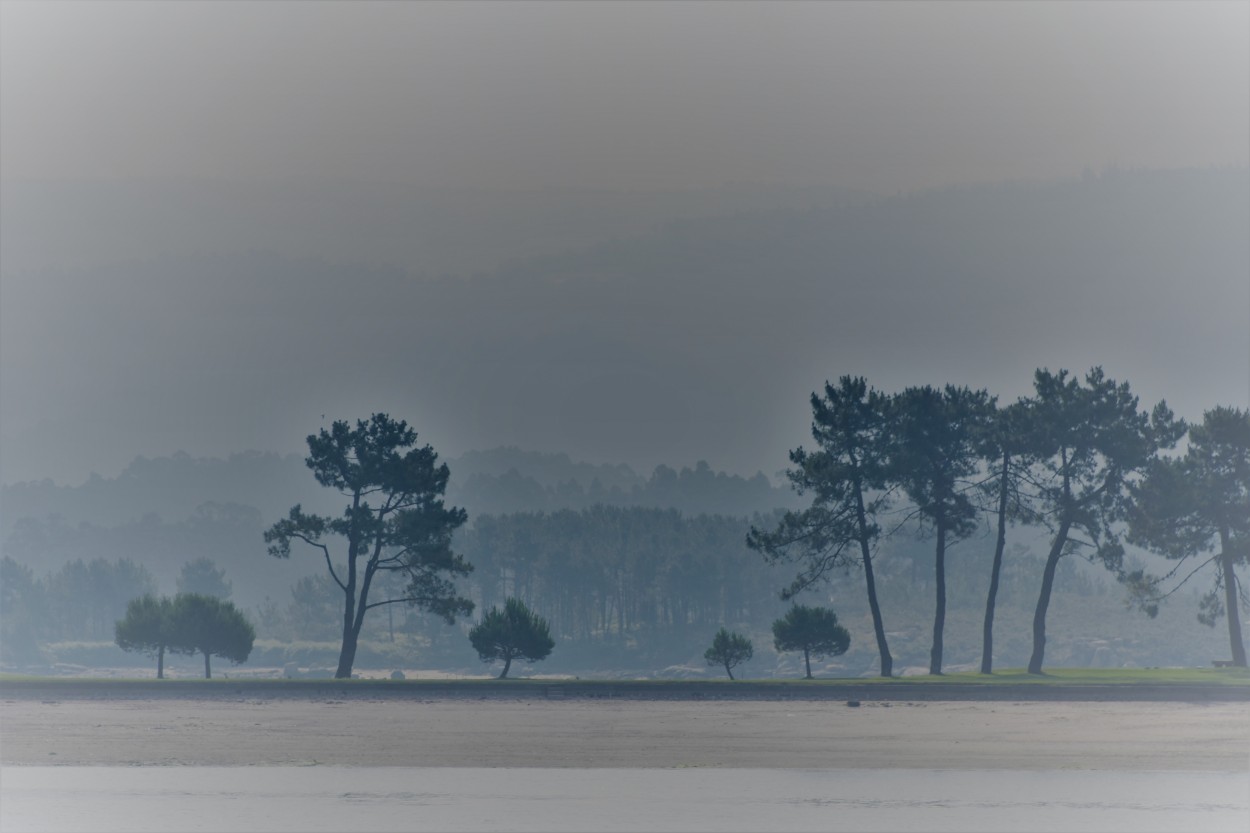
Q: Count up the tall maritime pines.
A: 6